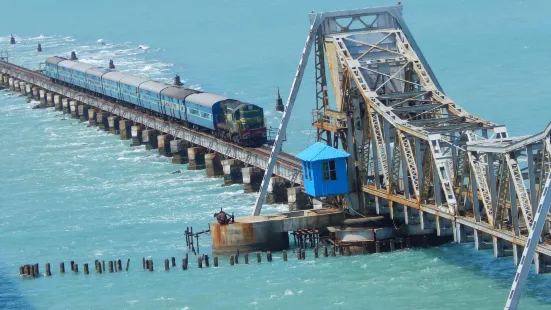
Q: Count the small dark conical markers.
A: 6